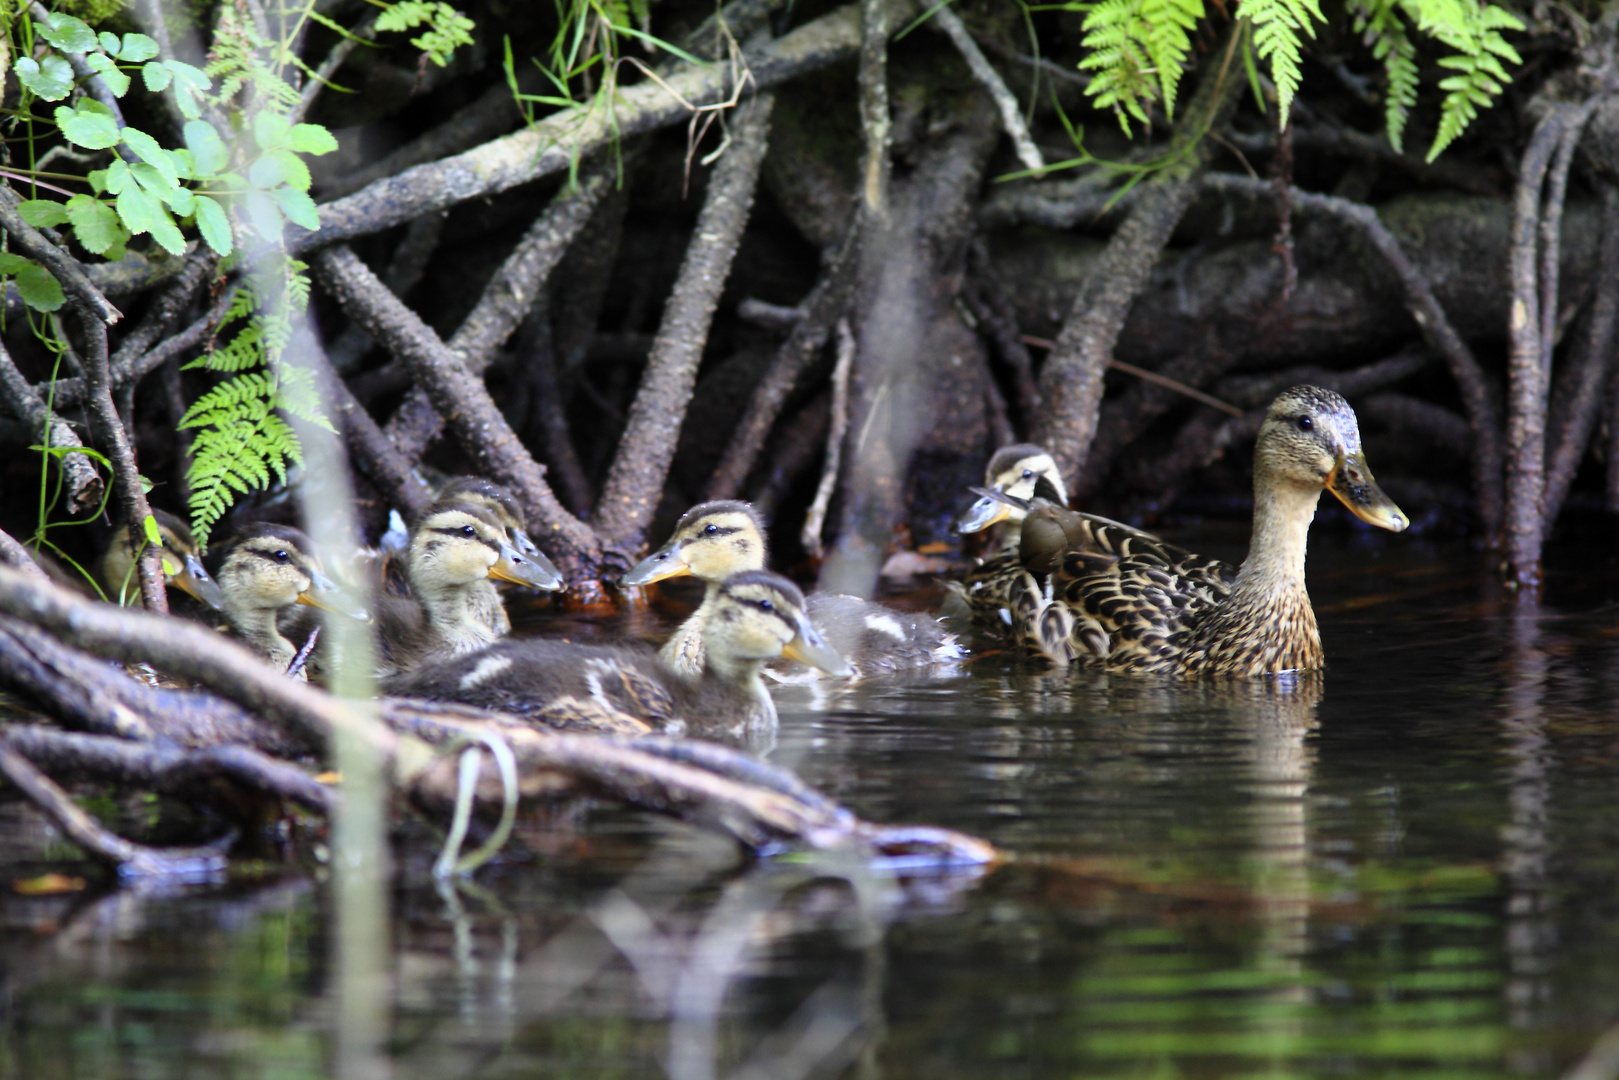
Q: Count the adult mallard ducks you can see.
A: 1